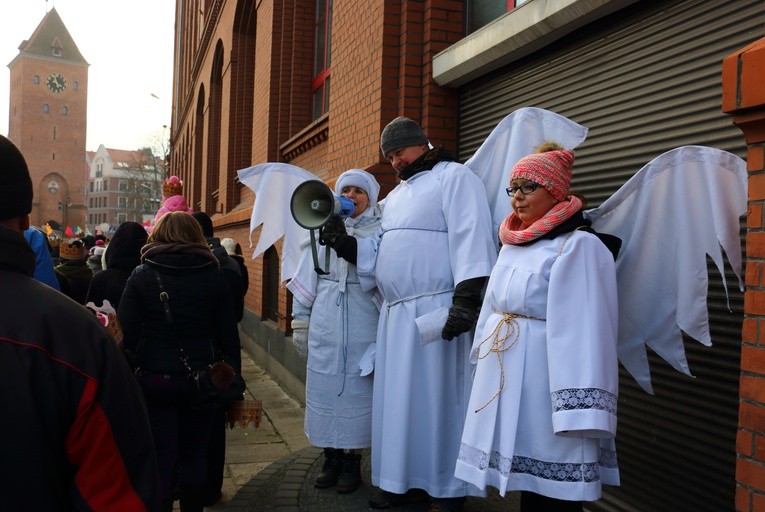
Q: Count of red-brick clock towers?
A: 1